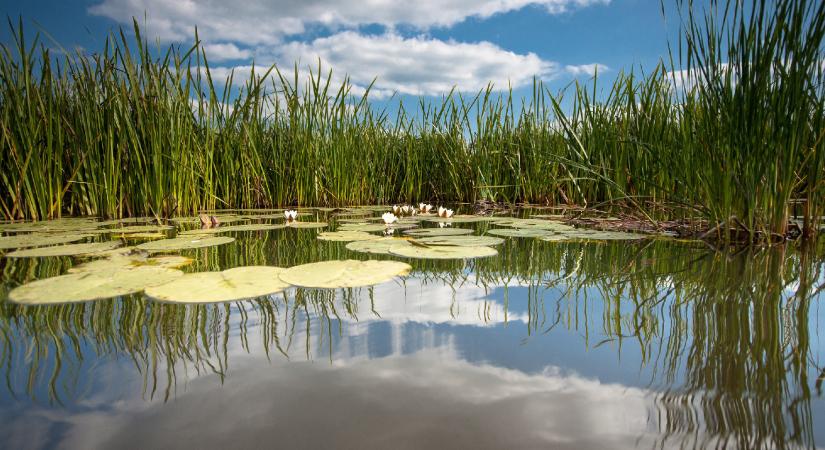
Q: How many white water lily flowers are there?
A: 6